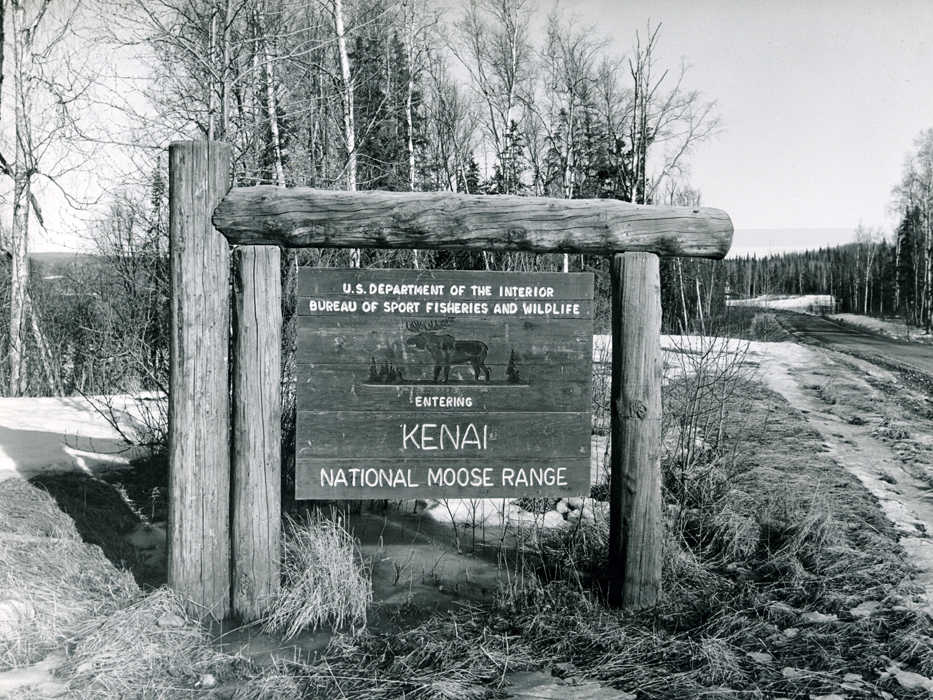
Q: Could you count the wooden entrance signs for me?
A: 1